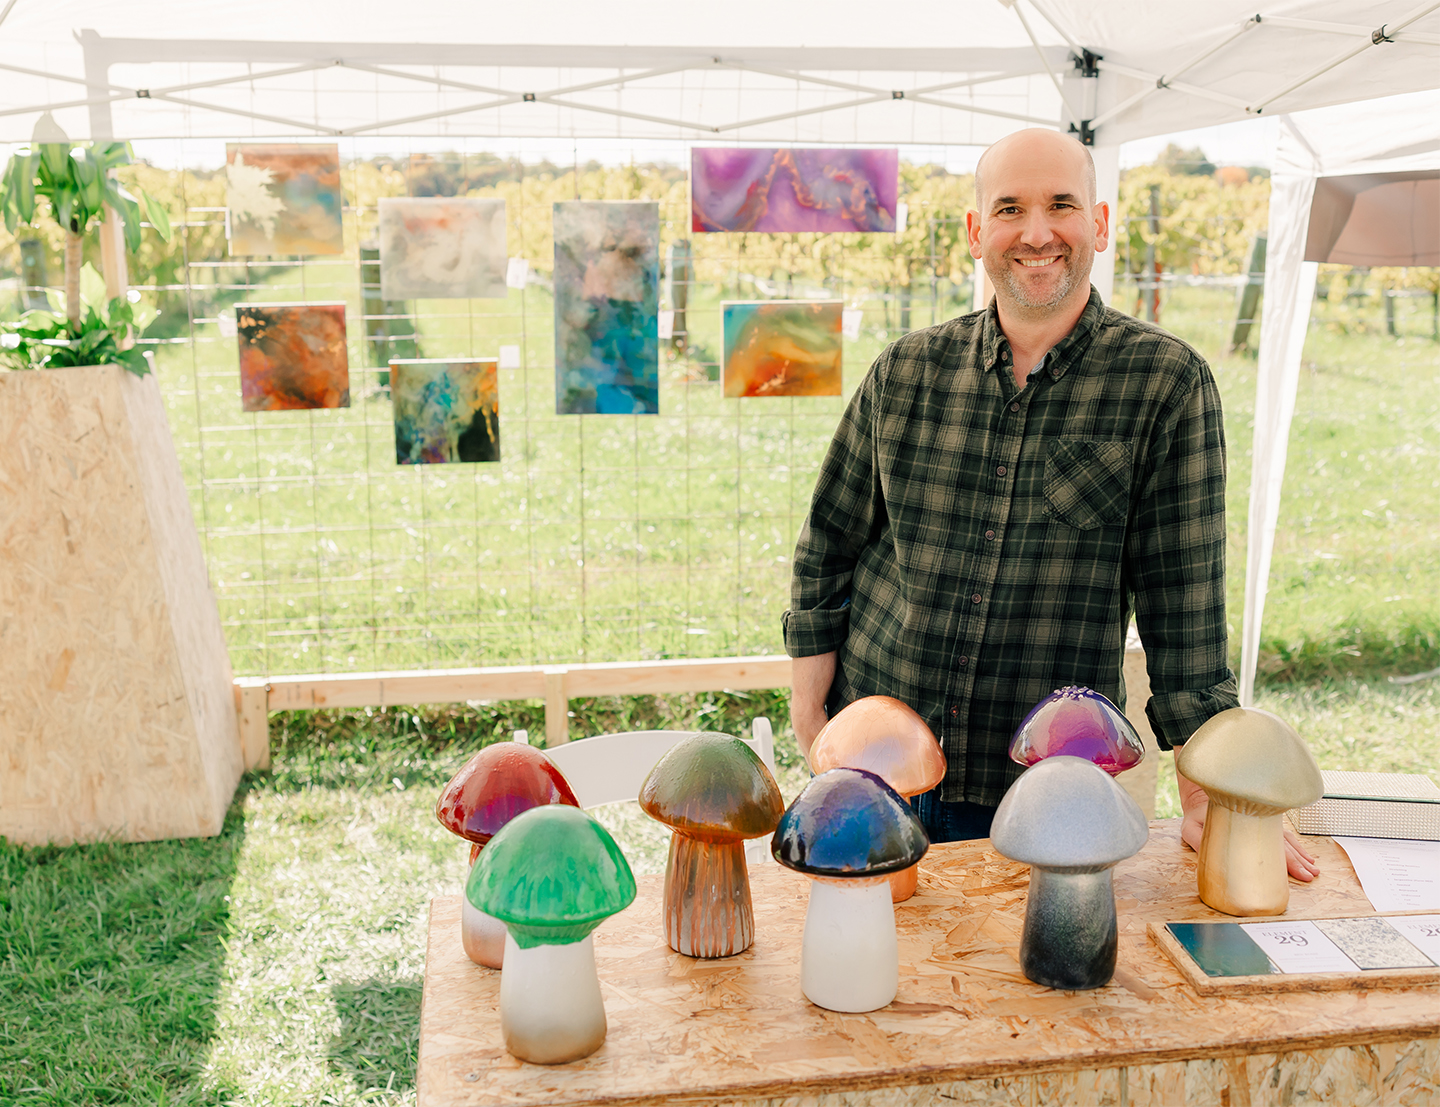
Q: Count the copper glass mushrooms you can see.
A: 1